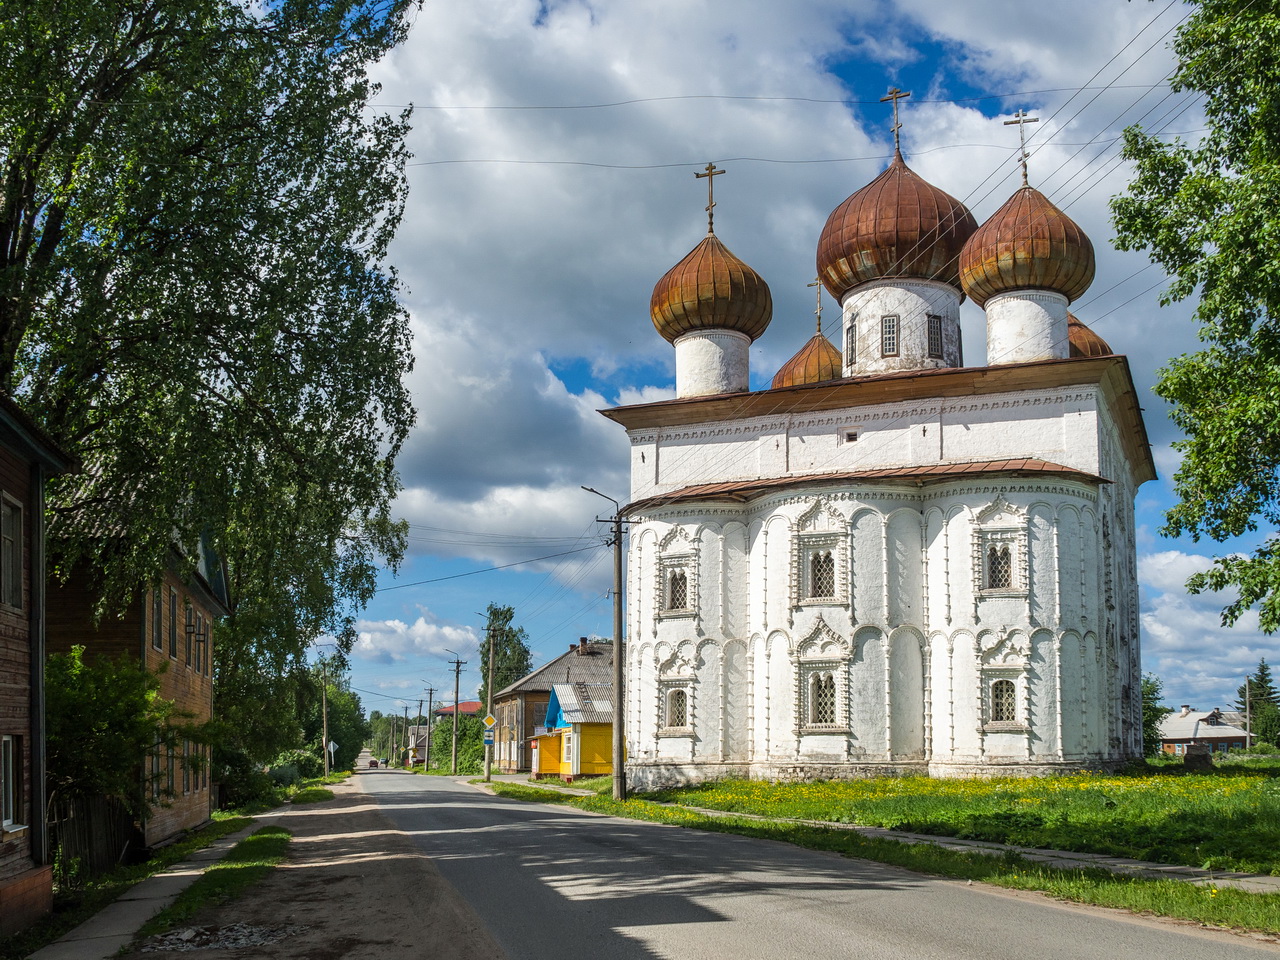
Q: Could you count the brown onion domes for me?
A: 5